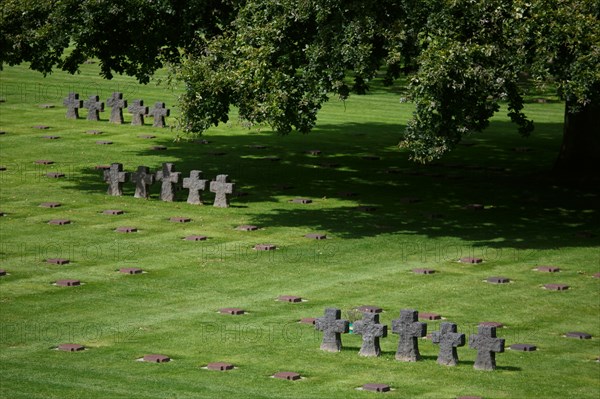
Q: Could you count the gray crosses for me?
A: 15